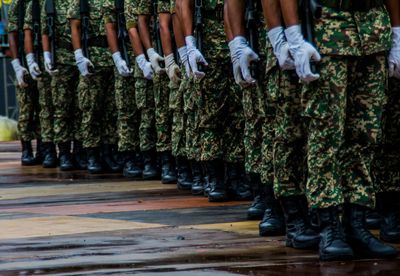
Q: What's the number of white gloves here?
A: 14